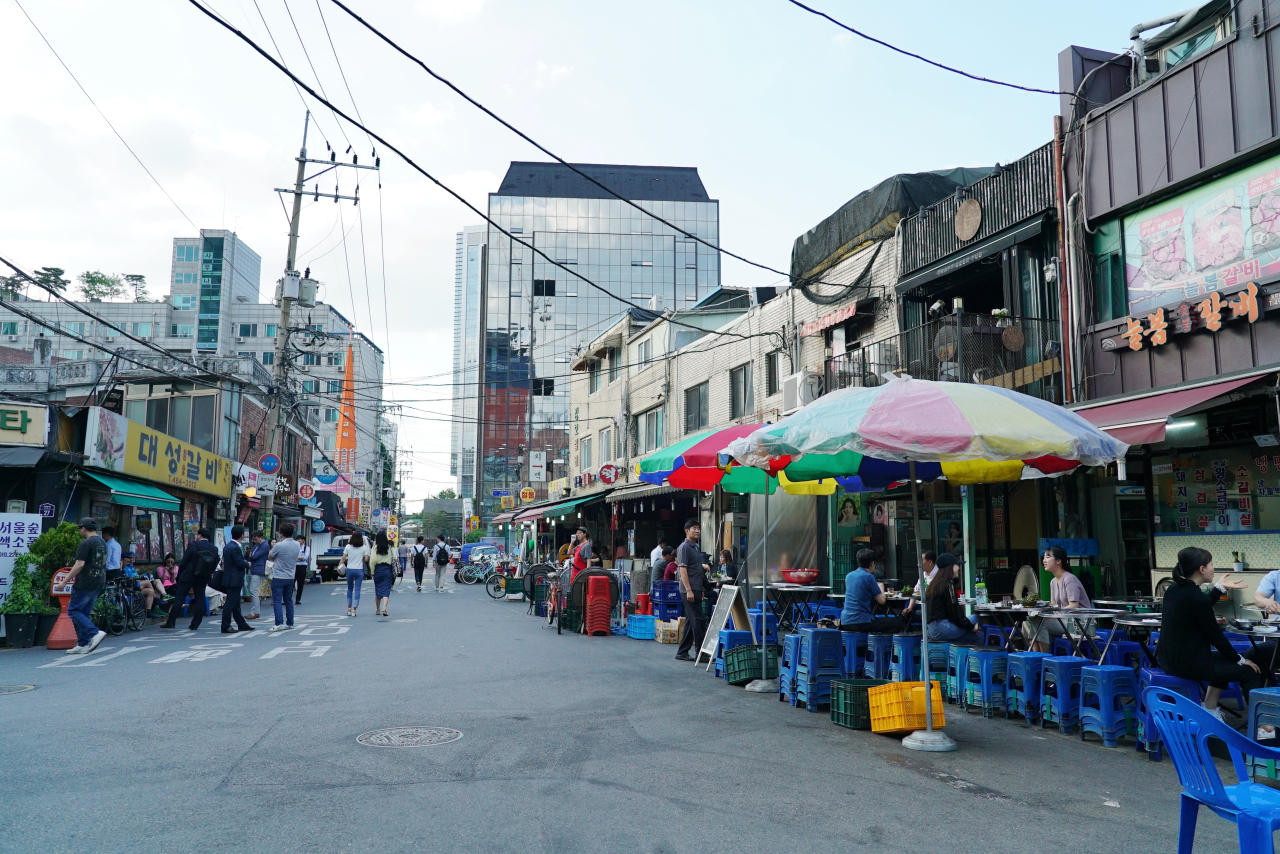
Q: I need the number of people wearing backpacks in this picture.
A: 3